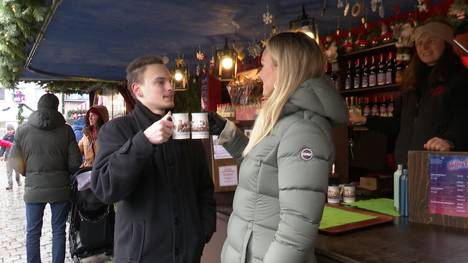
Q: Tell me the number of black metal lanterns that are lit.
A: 3